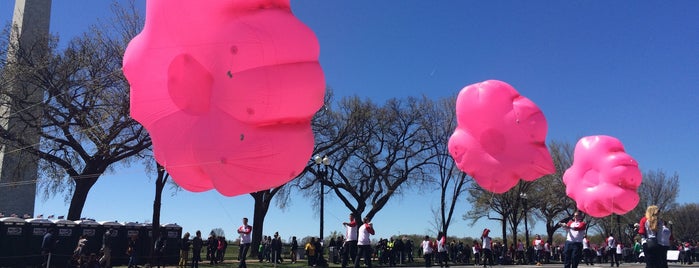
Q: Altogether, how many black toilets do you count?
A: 8